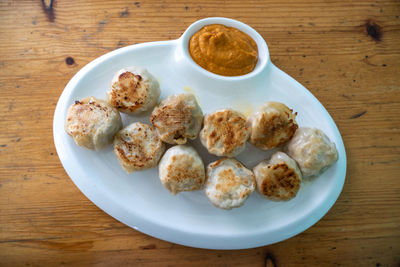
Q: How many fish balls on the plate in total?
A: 10